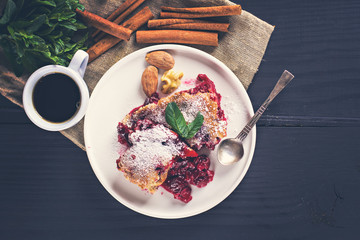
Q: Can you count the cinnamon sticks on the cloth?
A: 6